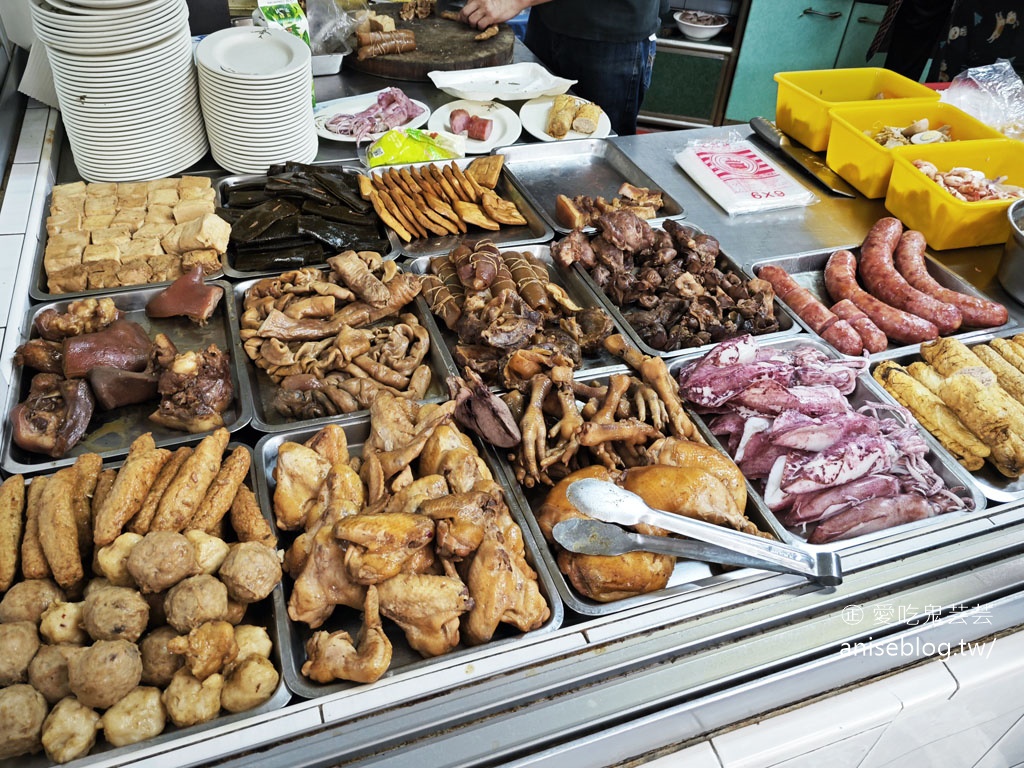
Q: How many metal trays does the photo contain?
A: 14